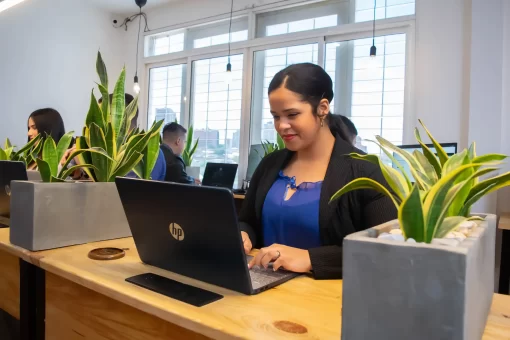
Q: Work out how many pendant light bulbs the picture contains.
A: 3